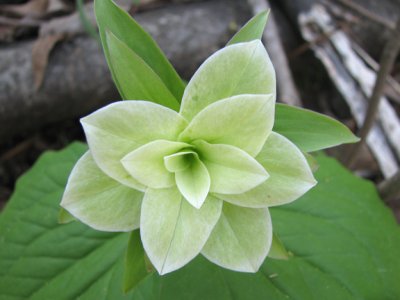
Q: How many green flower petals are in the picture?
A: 11